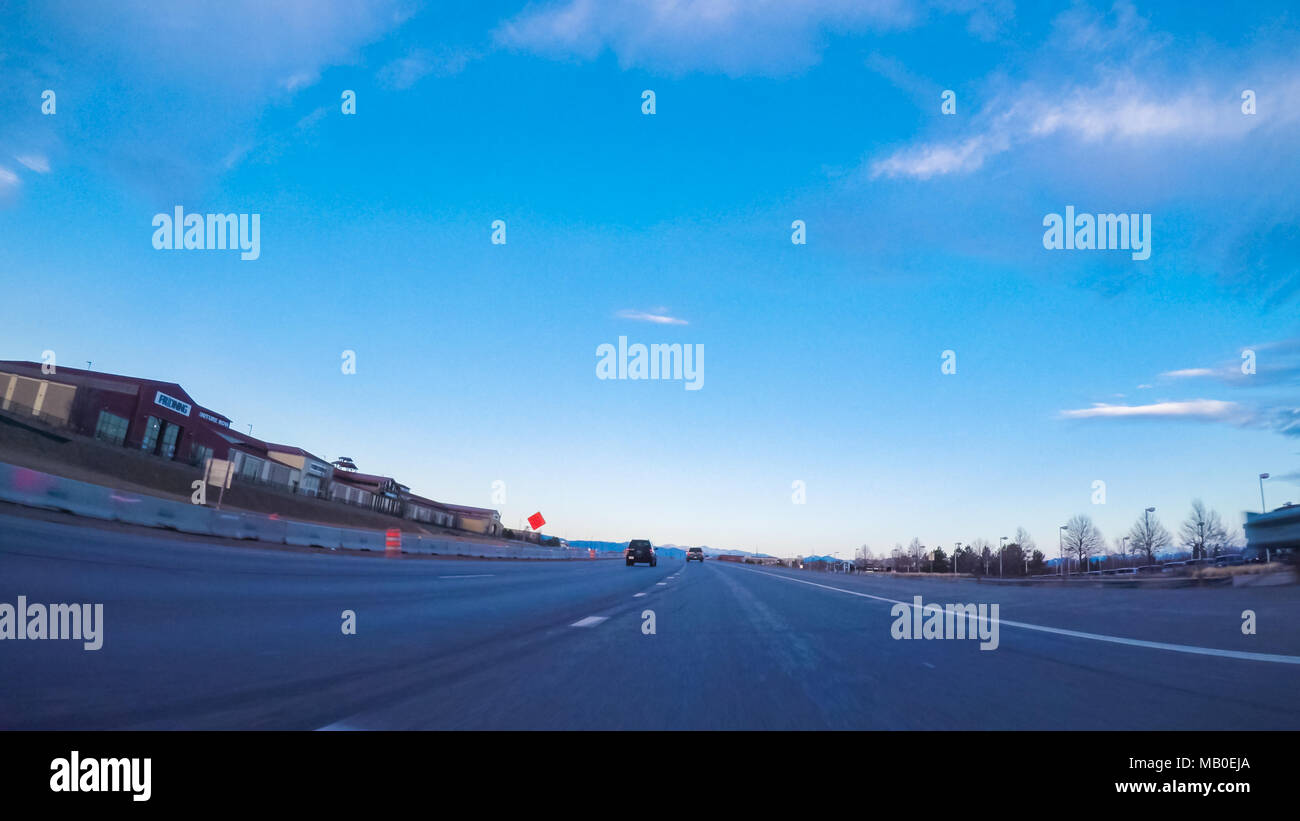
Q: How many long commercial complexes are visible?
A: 1